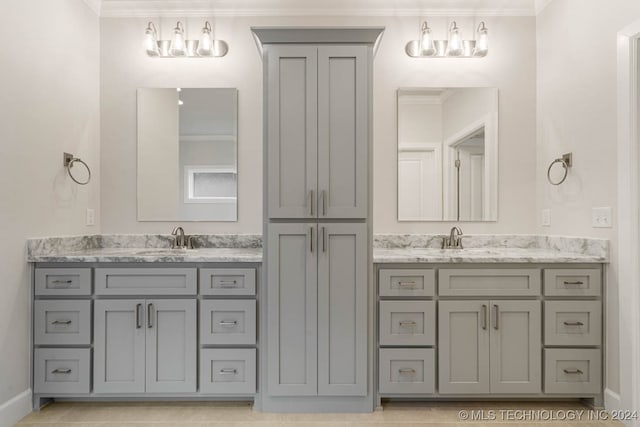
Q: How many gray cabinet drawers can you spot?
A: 12